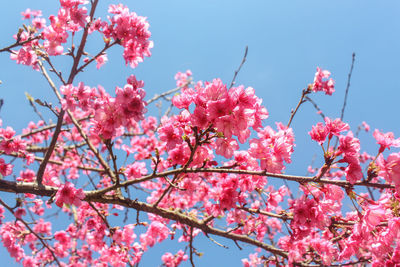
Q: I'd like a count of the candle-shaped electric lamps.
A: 0